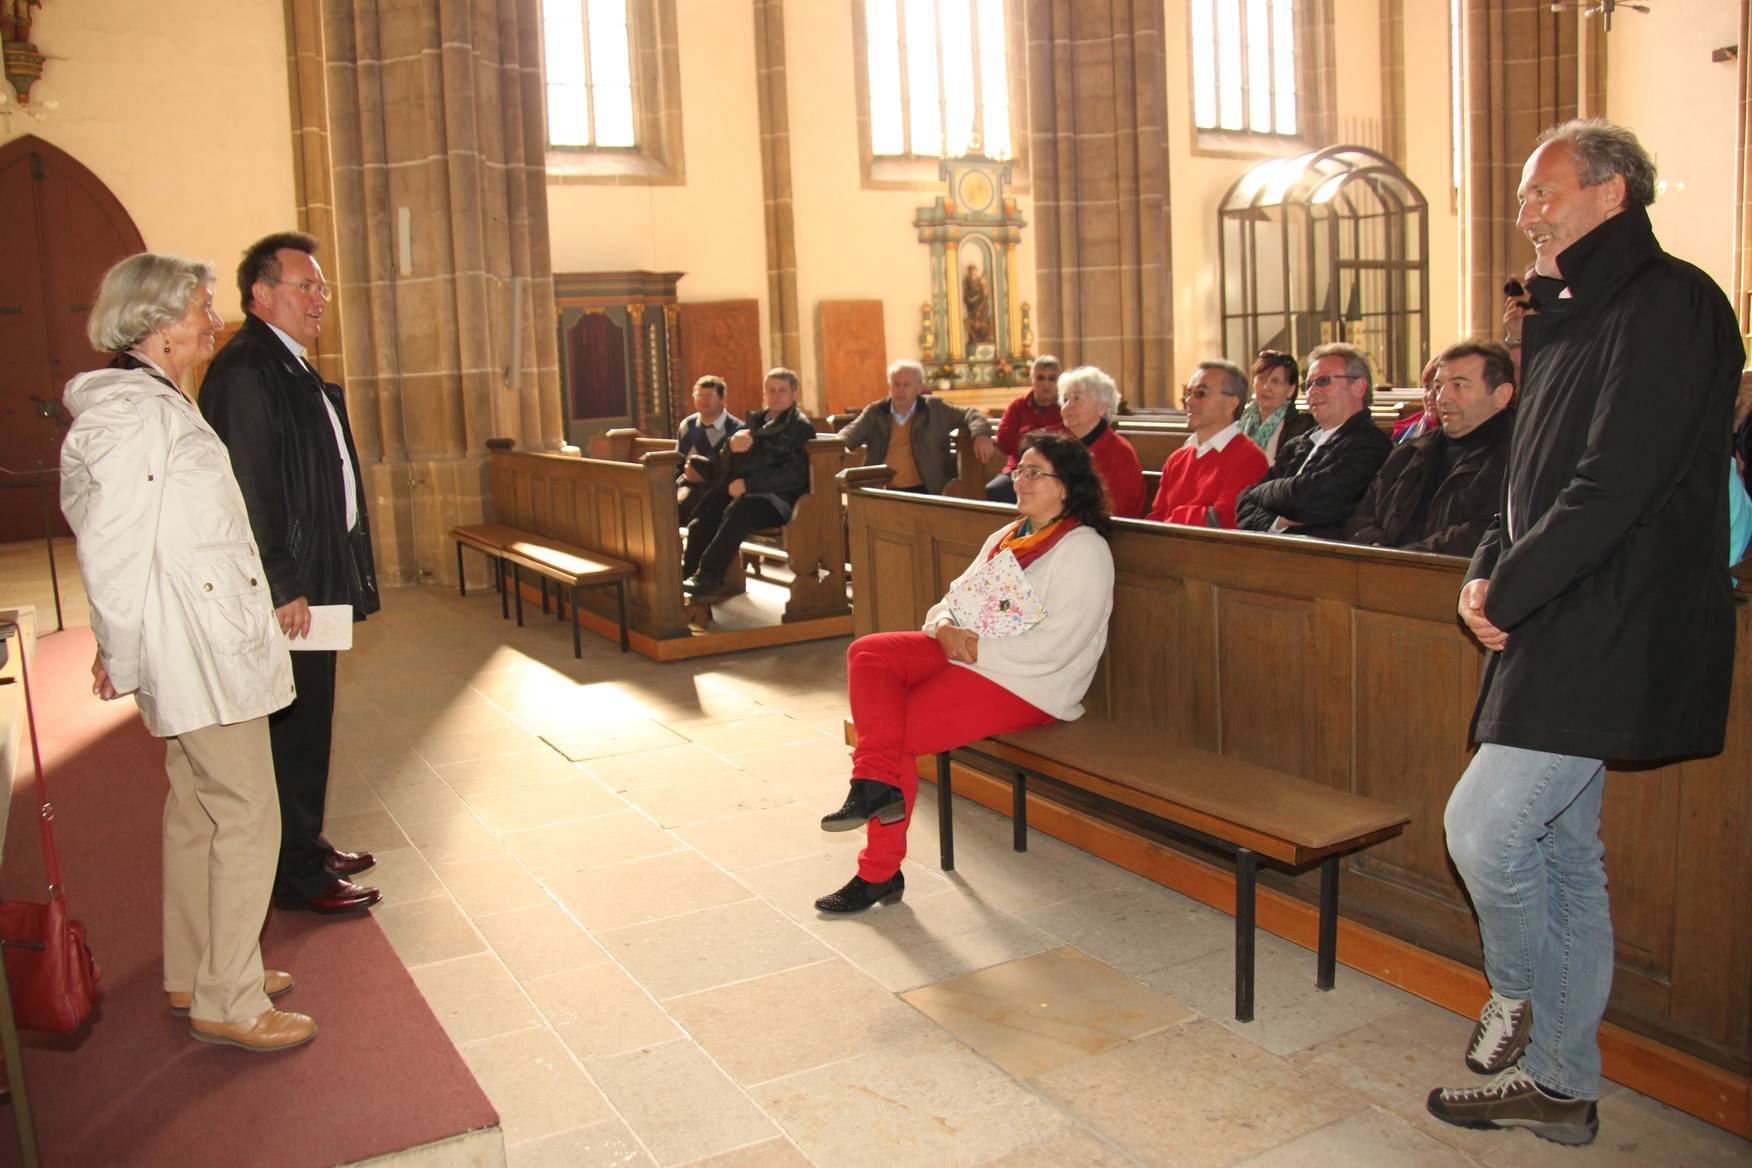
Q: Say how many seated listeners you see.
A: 11